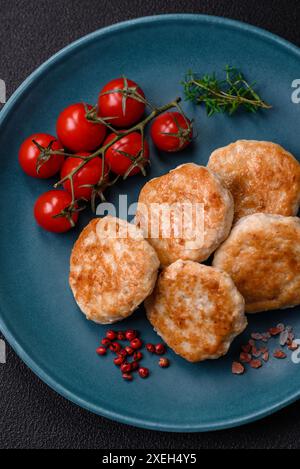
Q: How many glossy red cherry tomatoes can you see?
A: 7